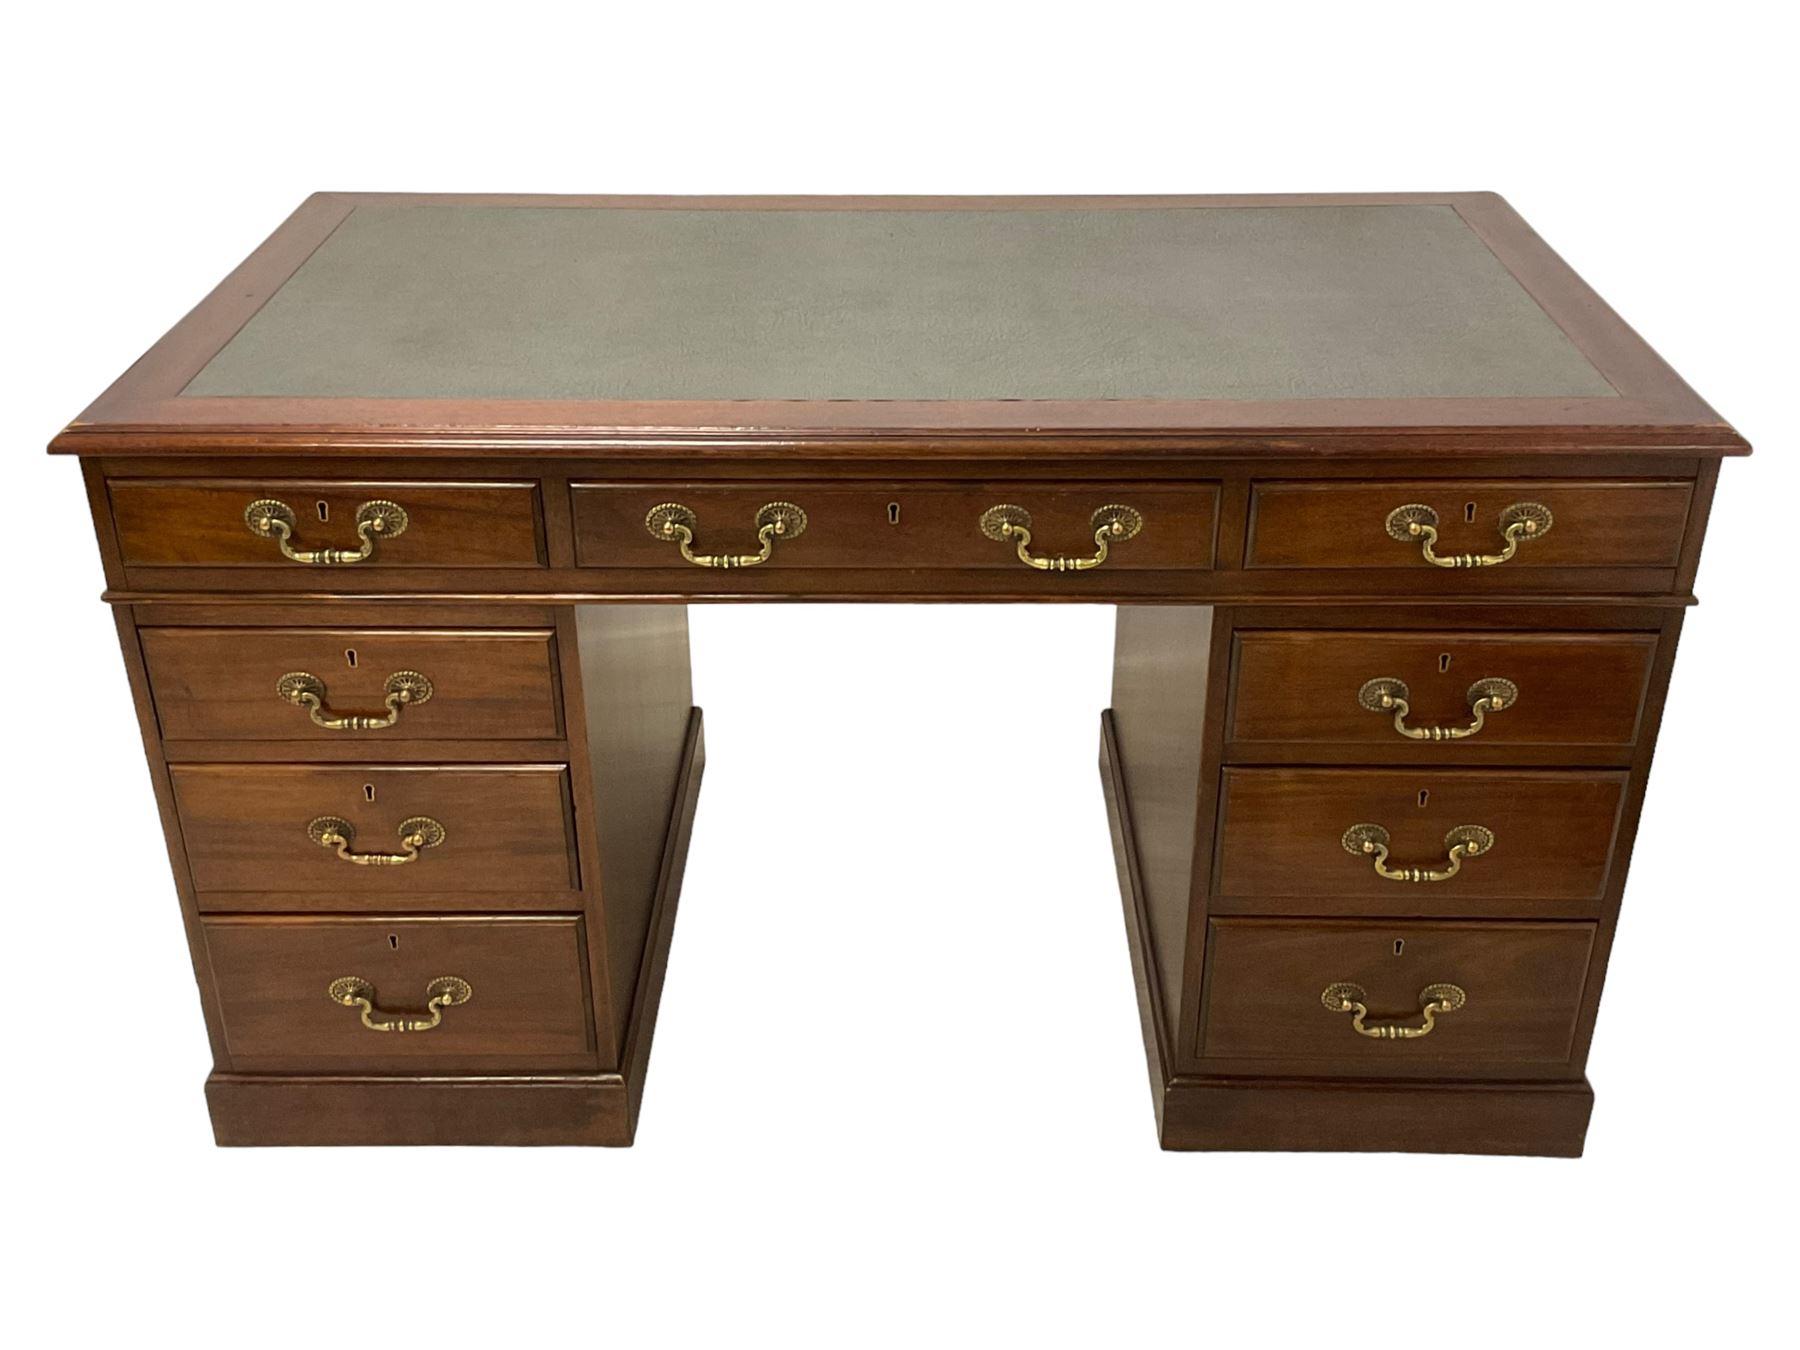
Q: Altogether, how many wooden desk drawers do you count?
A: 9